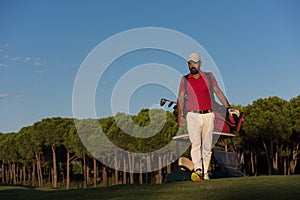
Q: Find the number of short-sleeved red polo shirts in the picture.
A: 1